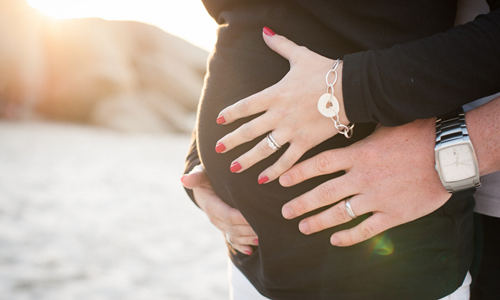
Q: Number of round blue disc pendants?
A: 0